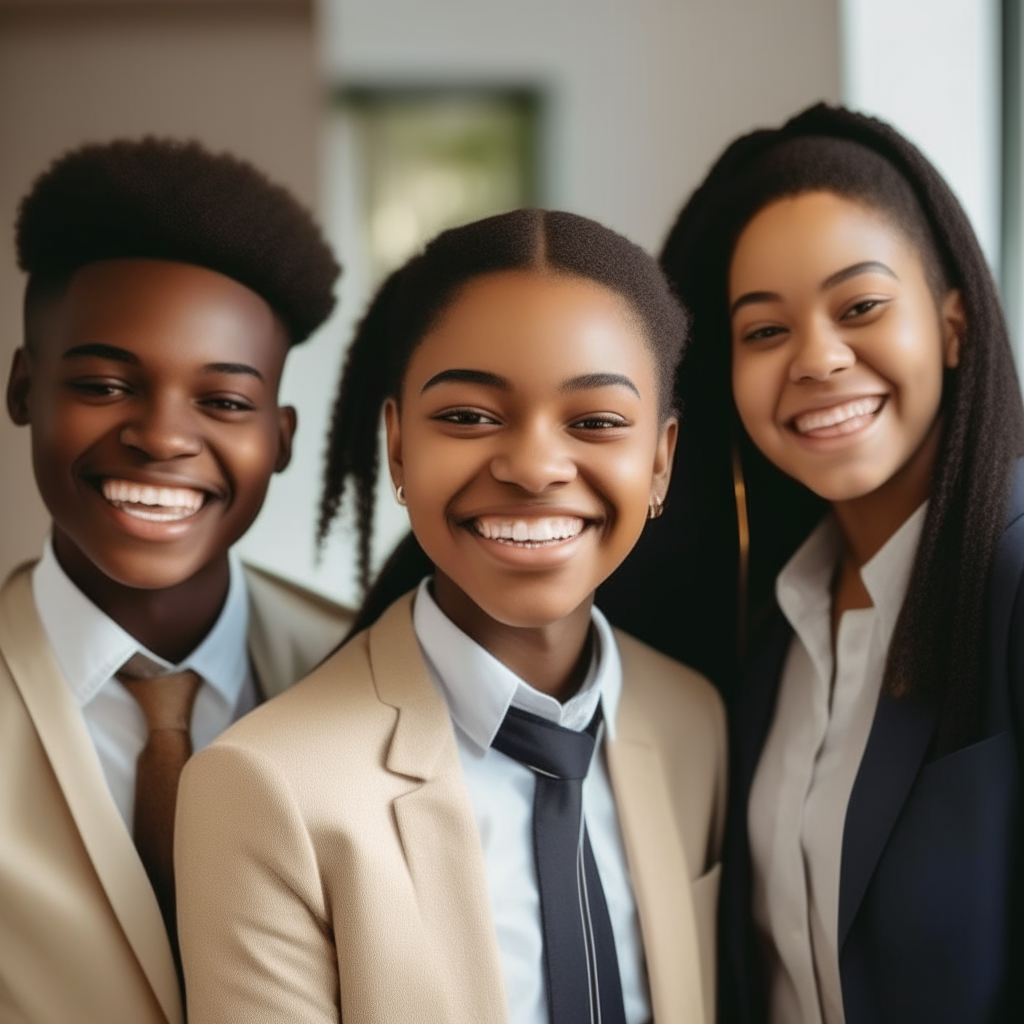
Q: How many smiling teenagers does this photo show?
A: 3